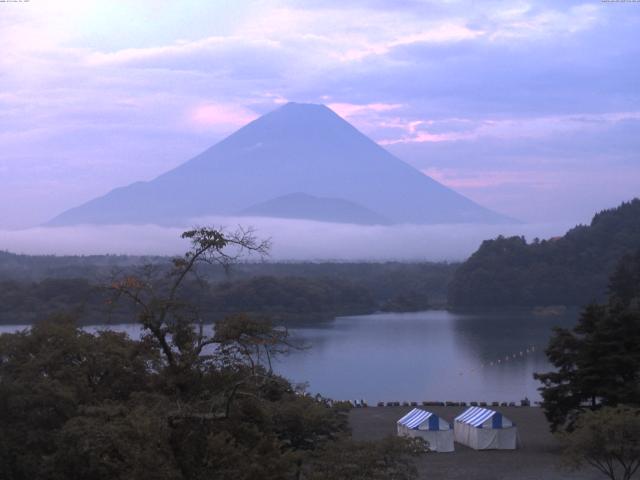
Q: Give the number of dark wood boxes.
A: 0